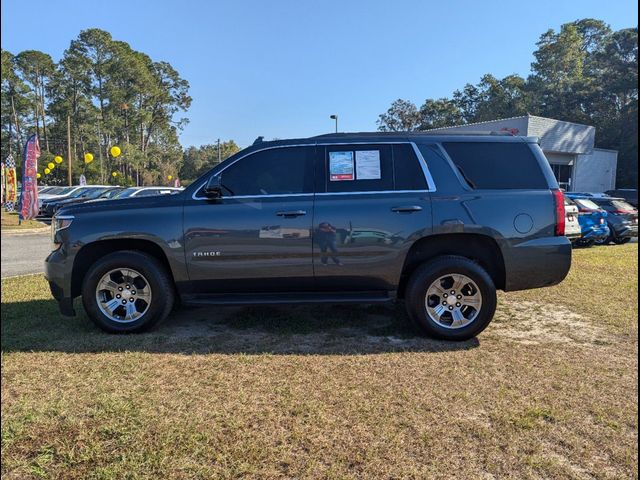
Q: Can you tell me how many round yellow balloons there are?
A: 8